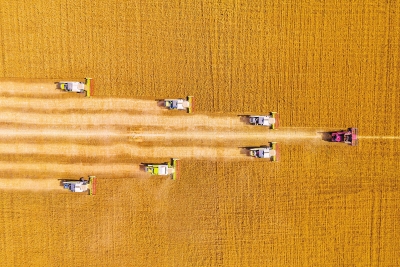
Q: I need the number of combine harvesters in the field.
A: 7